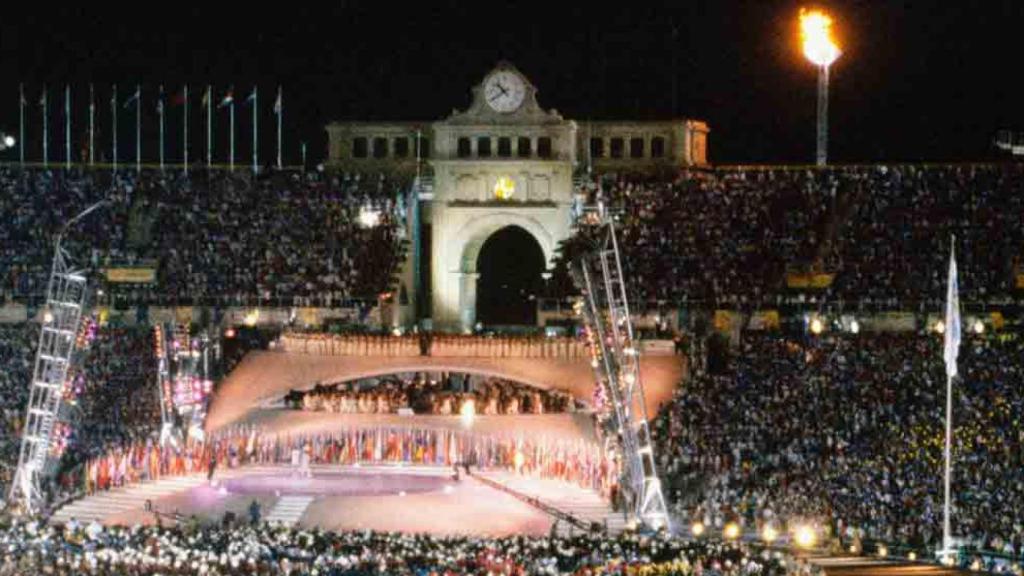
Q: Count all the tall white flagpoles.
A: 13